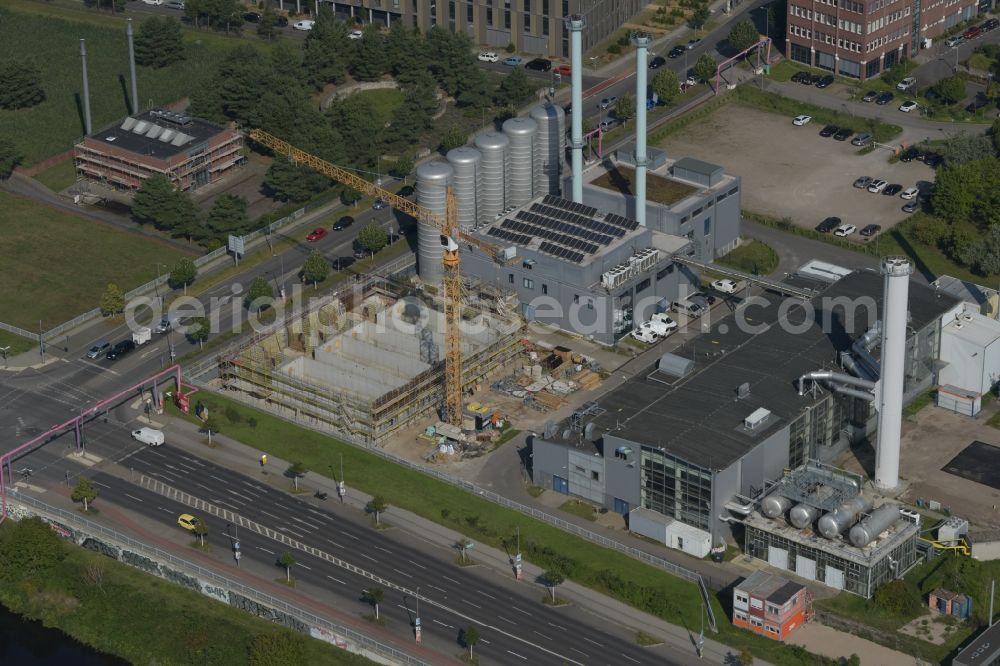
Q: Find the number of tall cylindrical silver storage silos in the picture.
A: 5